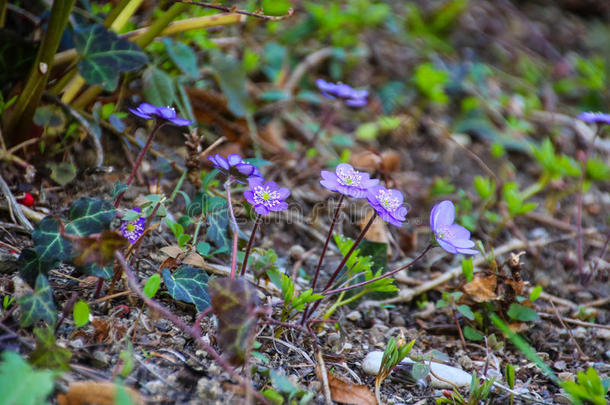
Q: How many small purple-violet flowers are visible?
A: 9